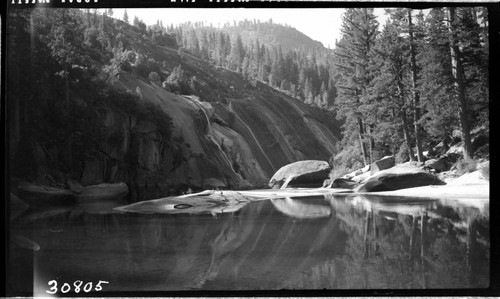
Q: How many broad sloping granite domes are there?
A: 1